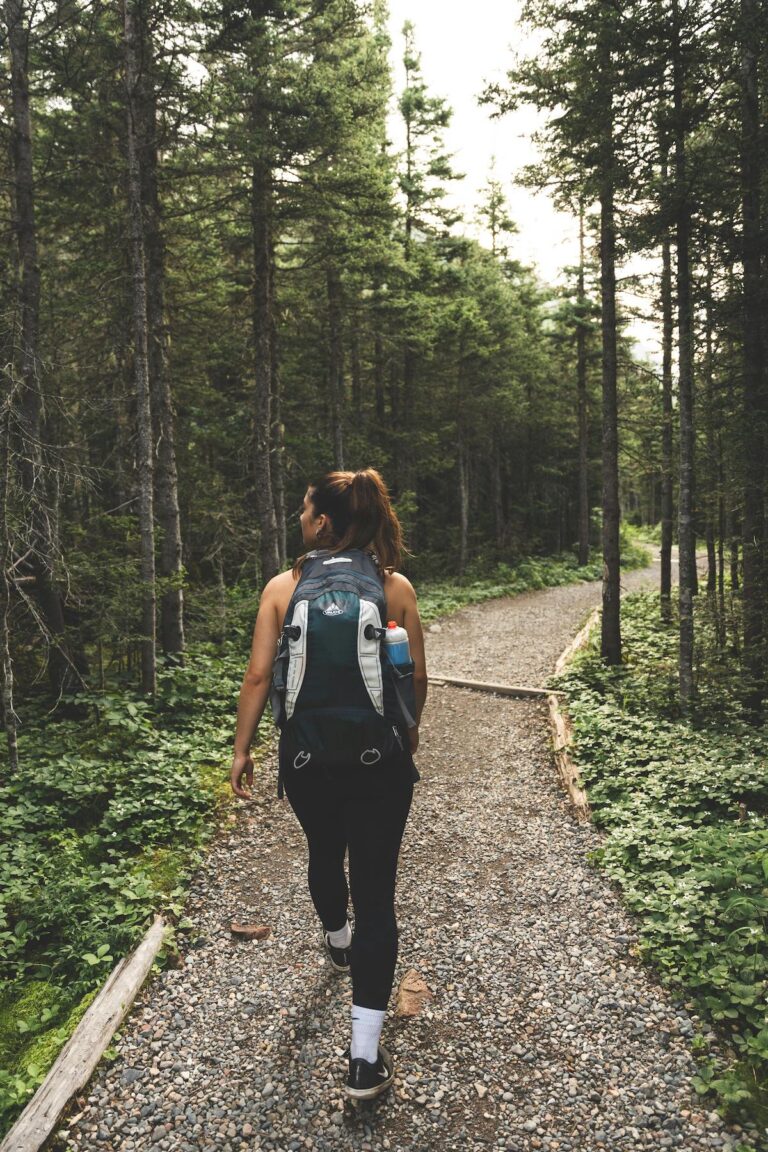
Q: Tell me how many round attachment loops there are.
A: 2